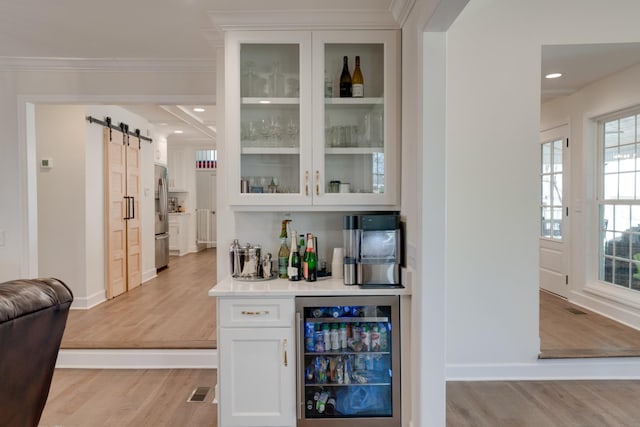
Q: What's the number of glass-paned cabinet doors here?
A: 2